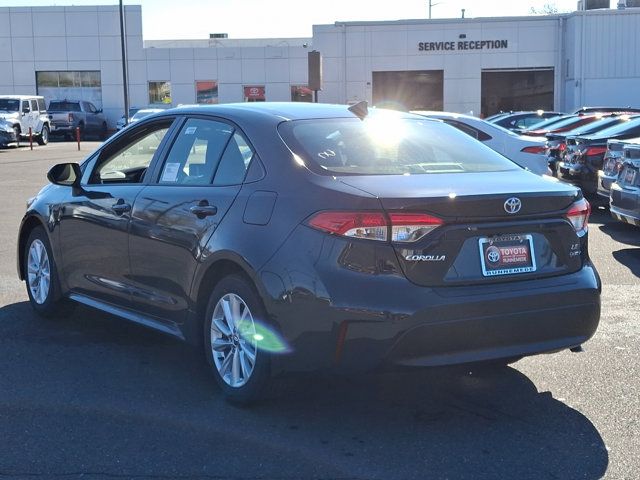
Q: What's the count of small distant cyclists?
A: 0